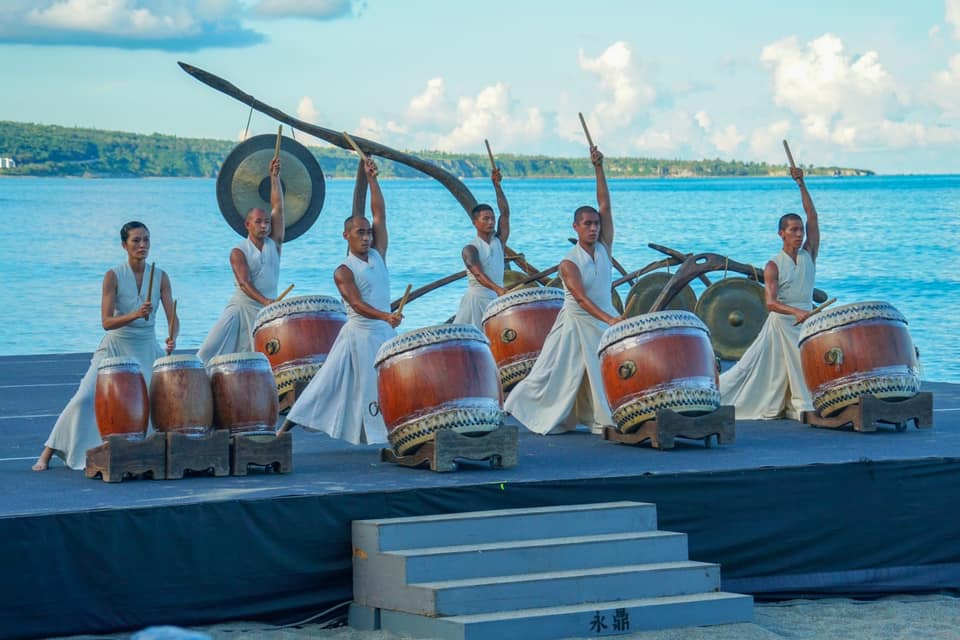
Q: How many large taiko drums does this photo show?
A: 5